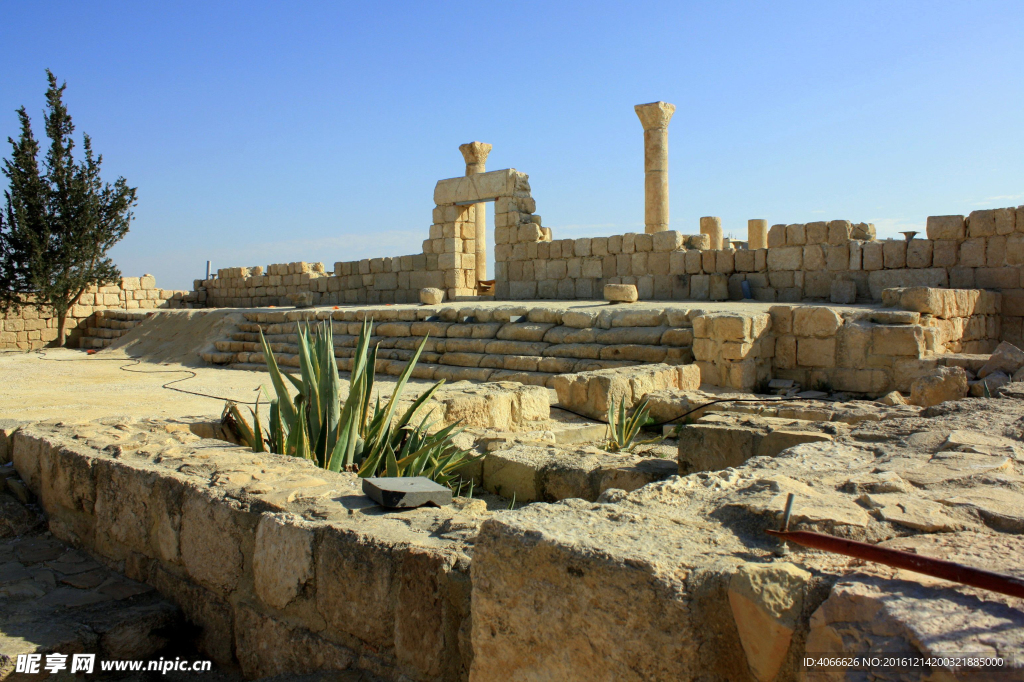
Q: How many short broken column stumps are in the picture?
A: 2